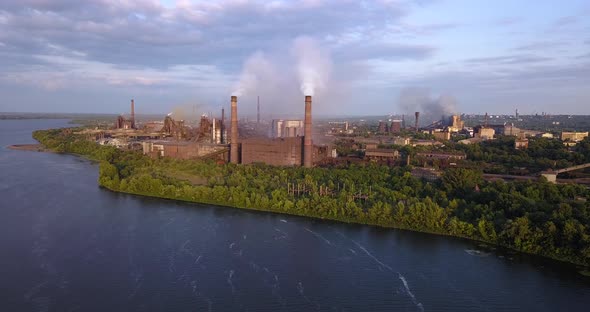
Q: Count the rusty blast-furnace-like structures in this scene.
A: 3